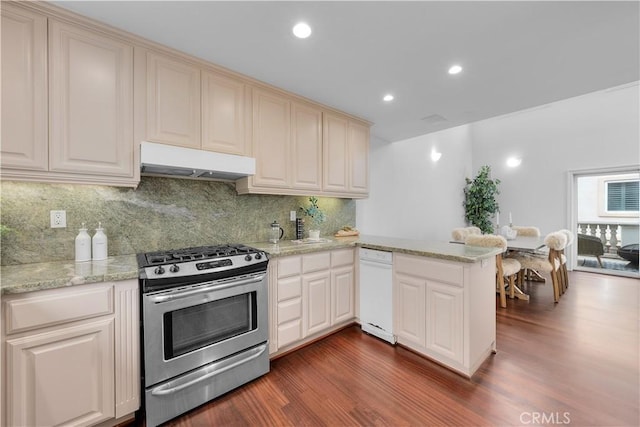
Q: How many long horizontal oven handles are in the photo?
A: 2